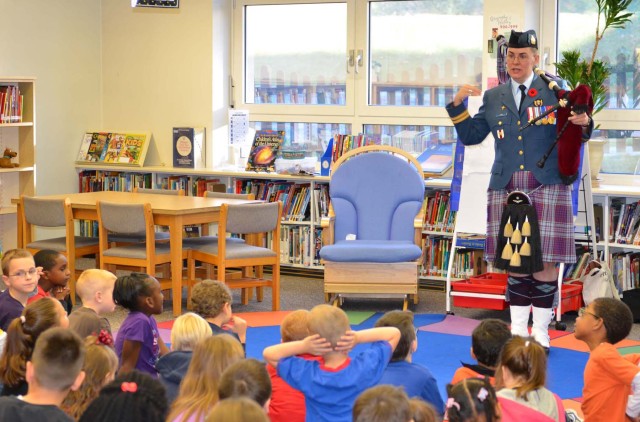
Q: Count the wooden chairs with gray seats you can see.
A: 5